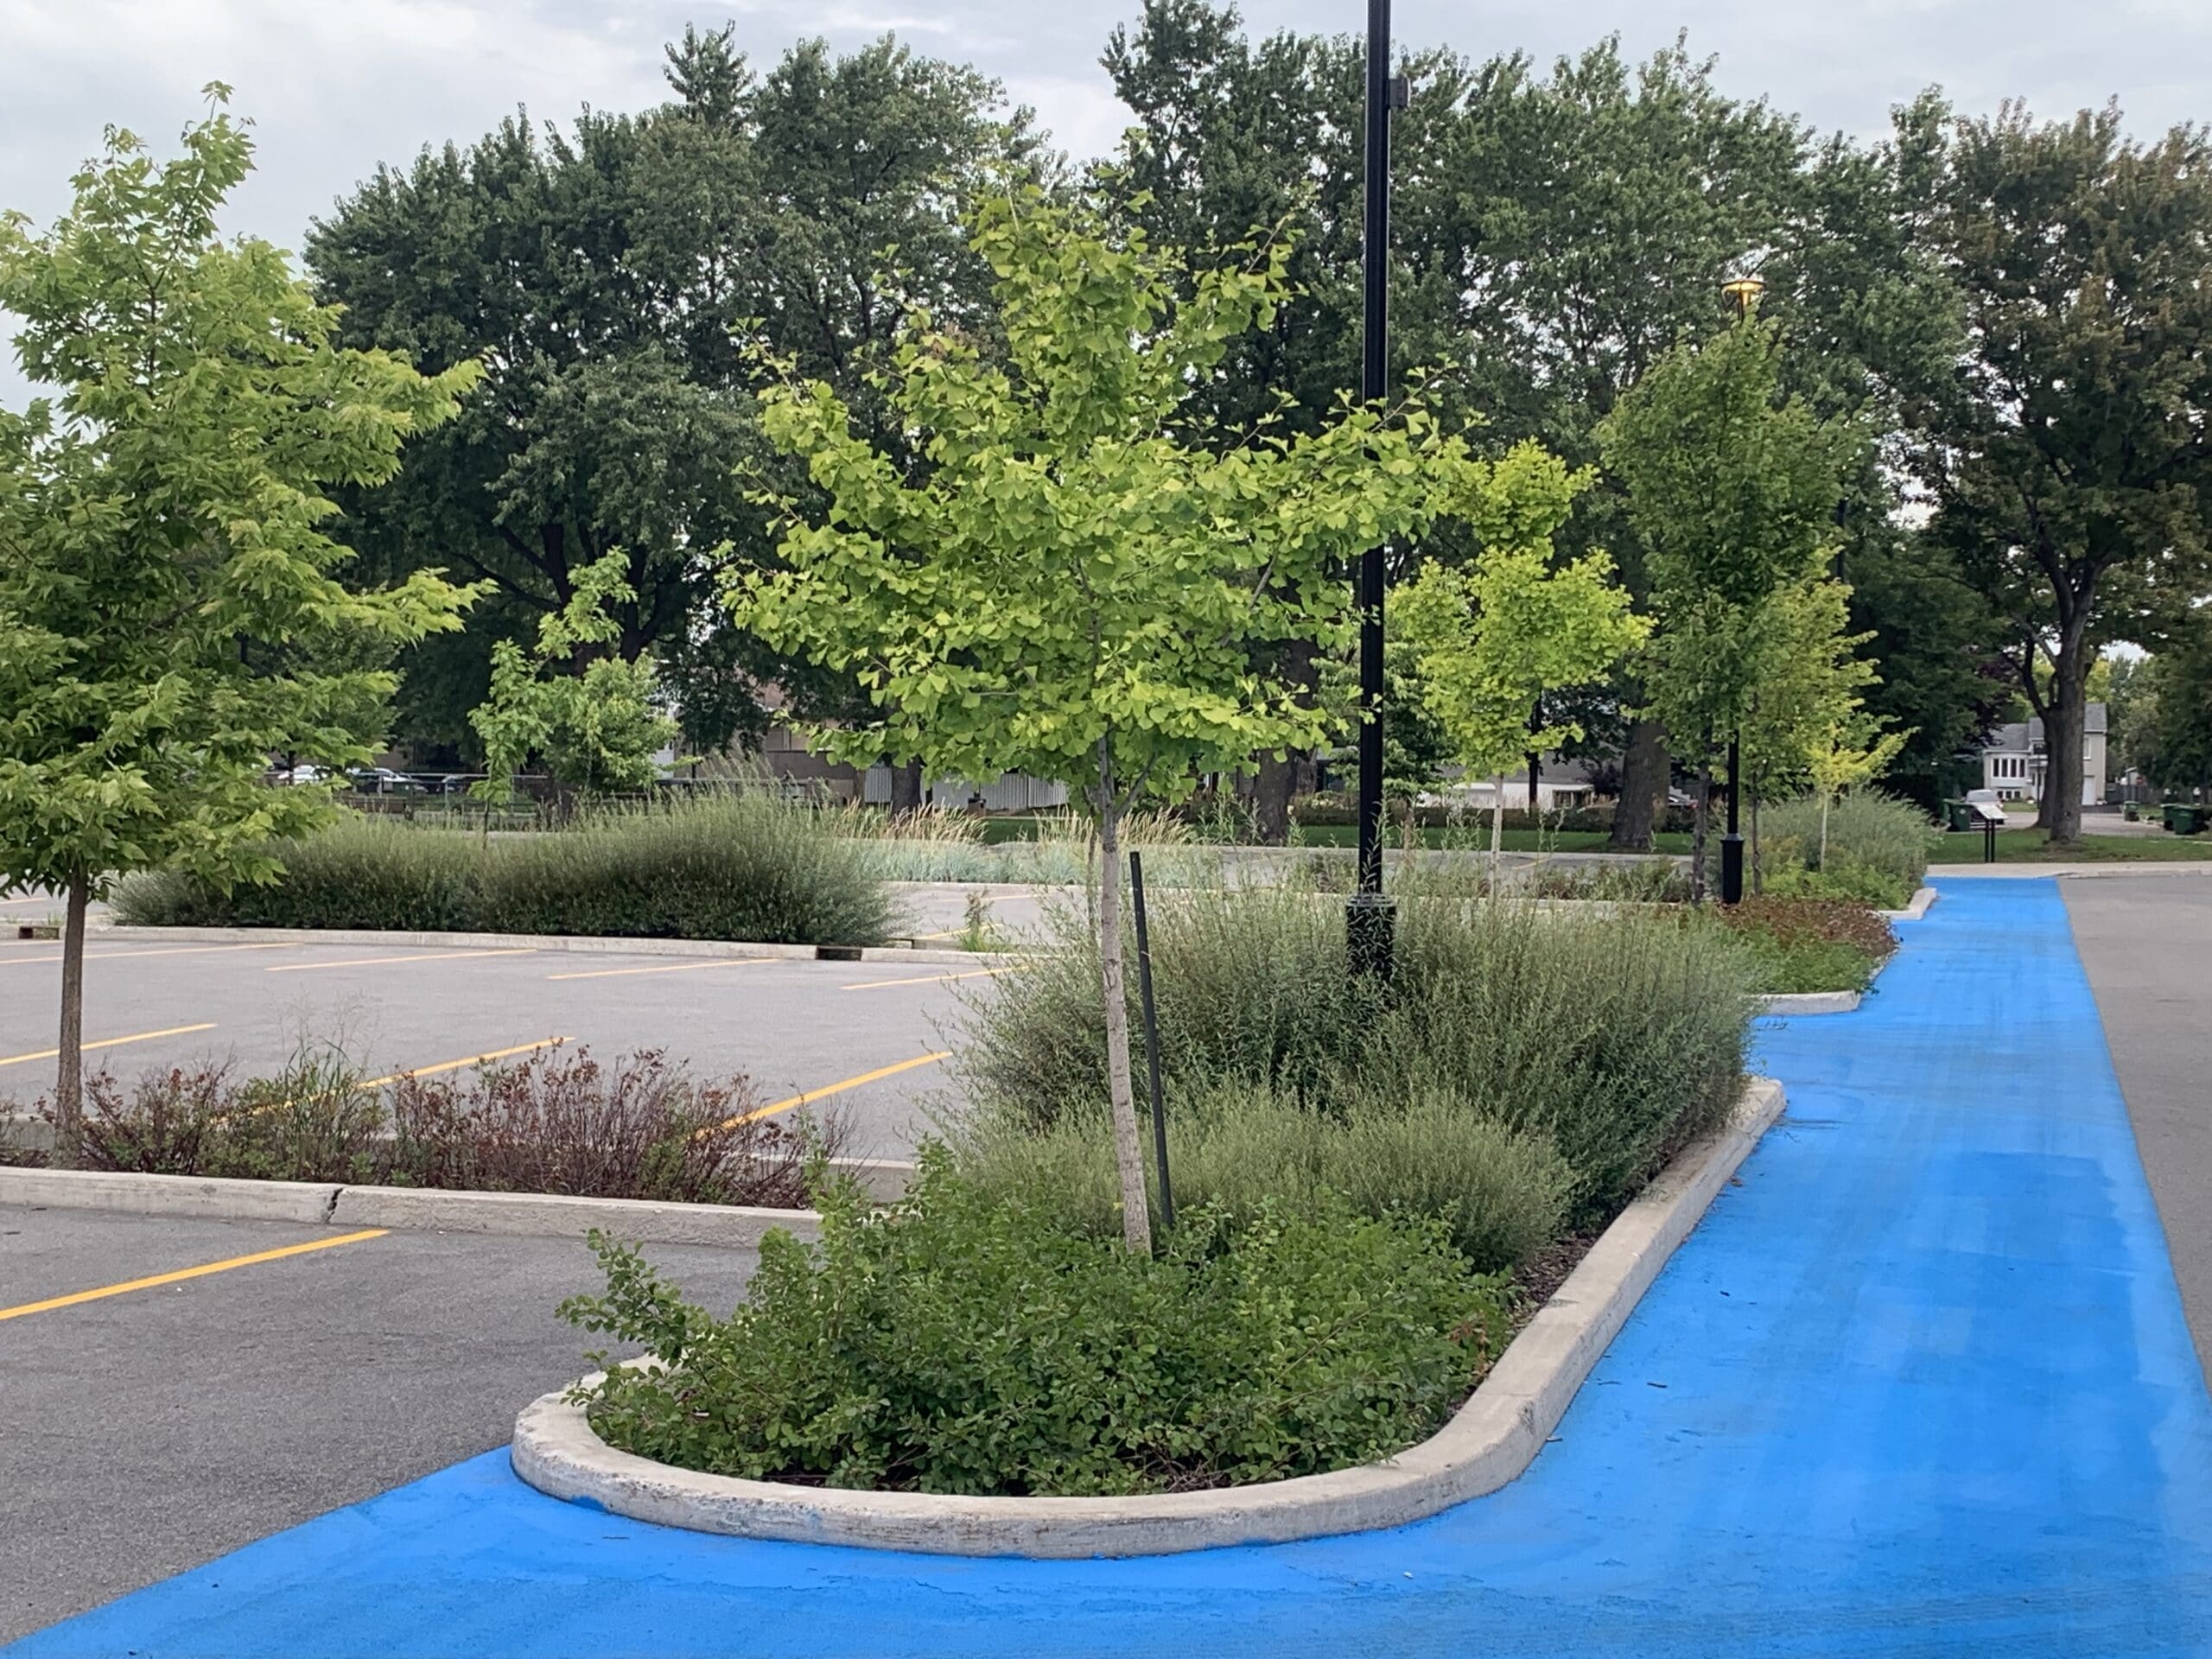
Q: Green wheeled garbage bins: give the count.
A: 4